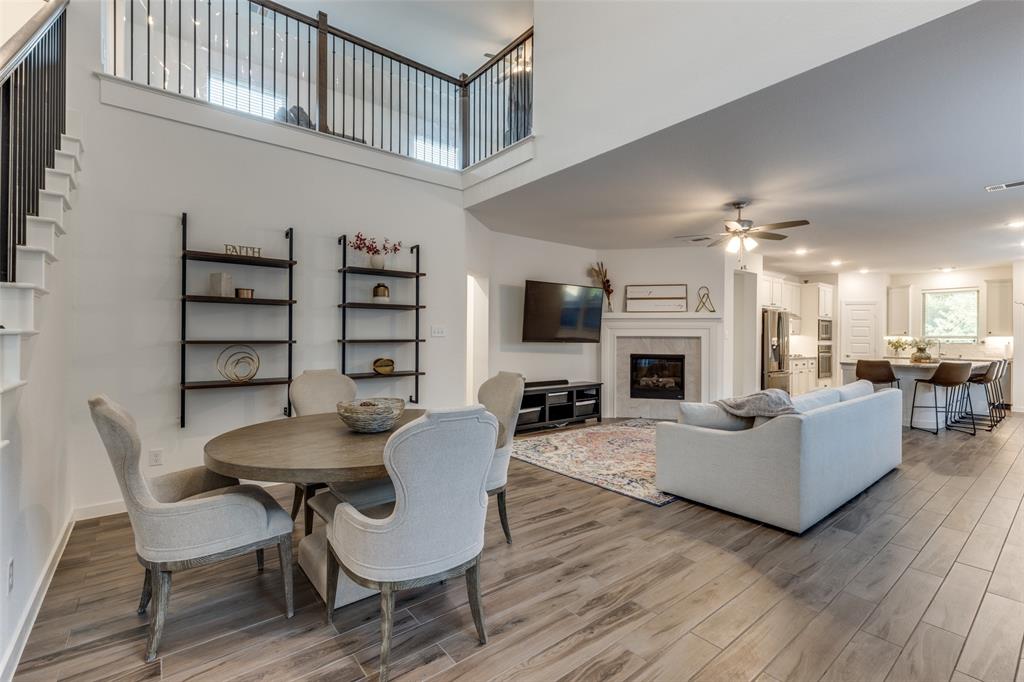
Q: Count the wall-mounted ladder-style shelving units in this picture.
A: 2